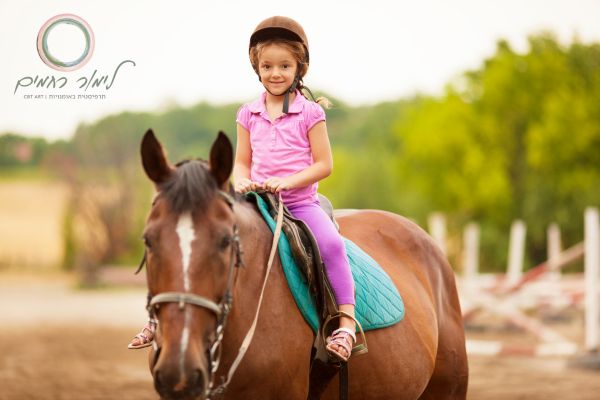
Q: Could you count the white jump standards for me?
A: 5